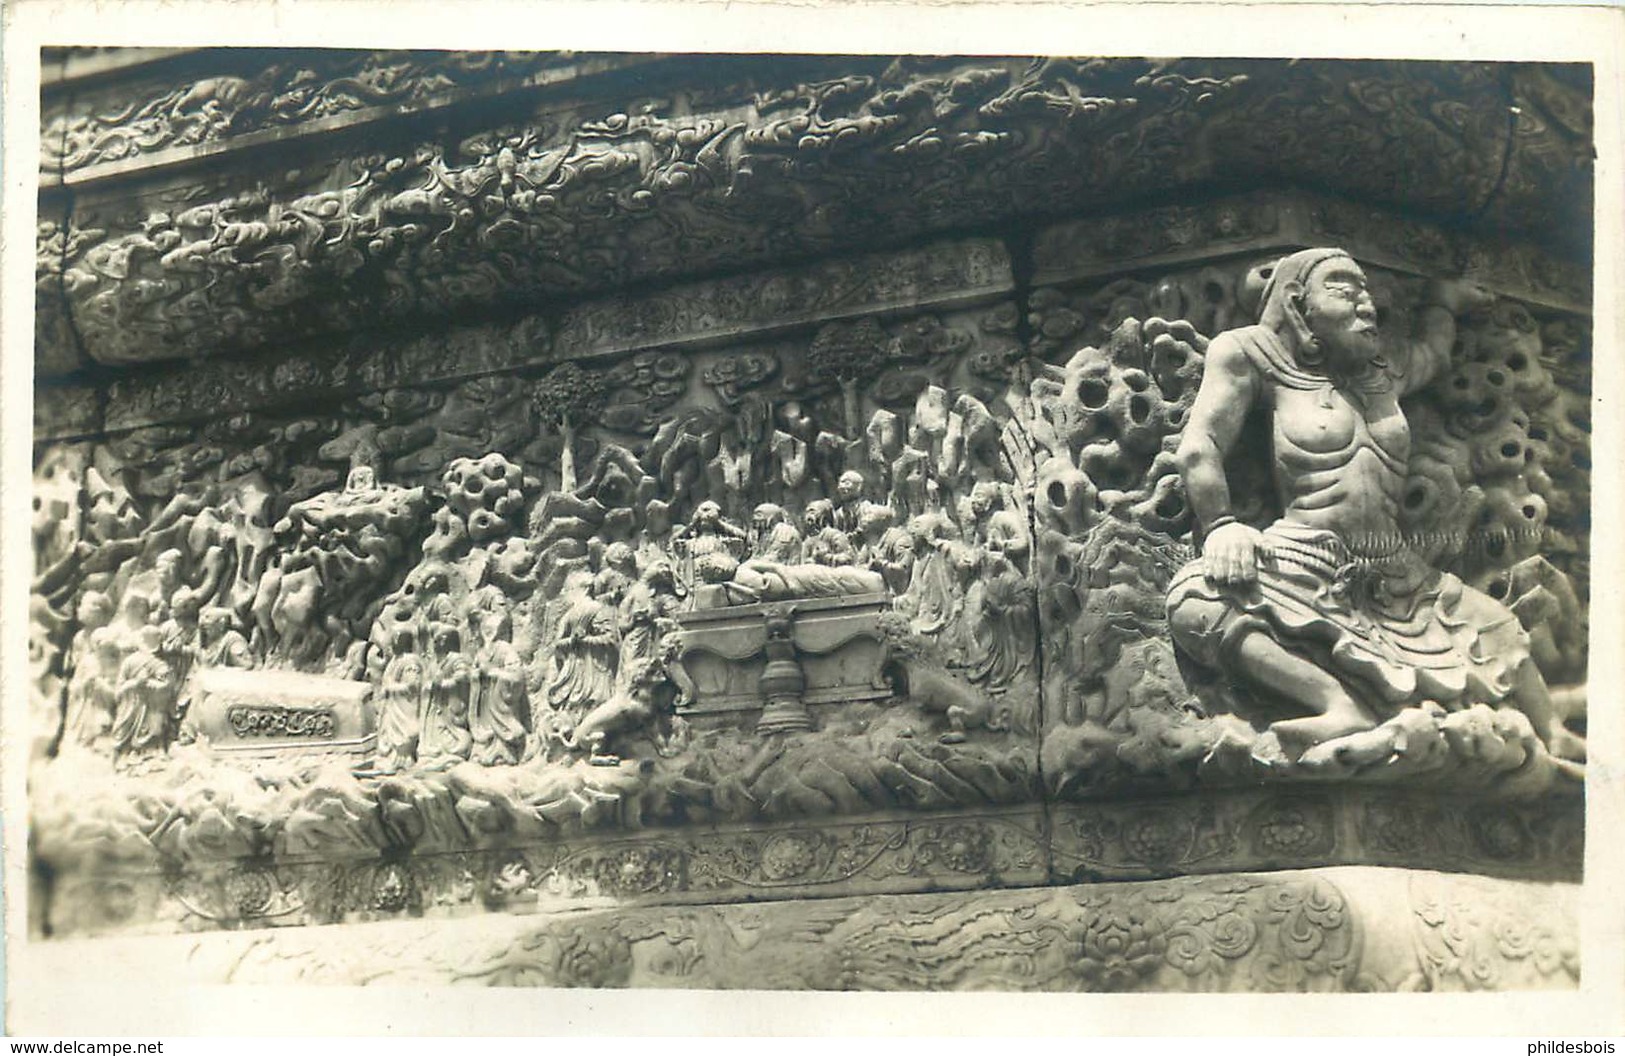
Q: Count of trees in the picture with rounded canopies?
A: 2